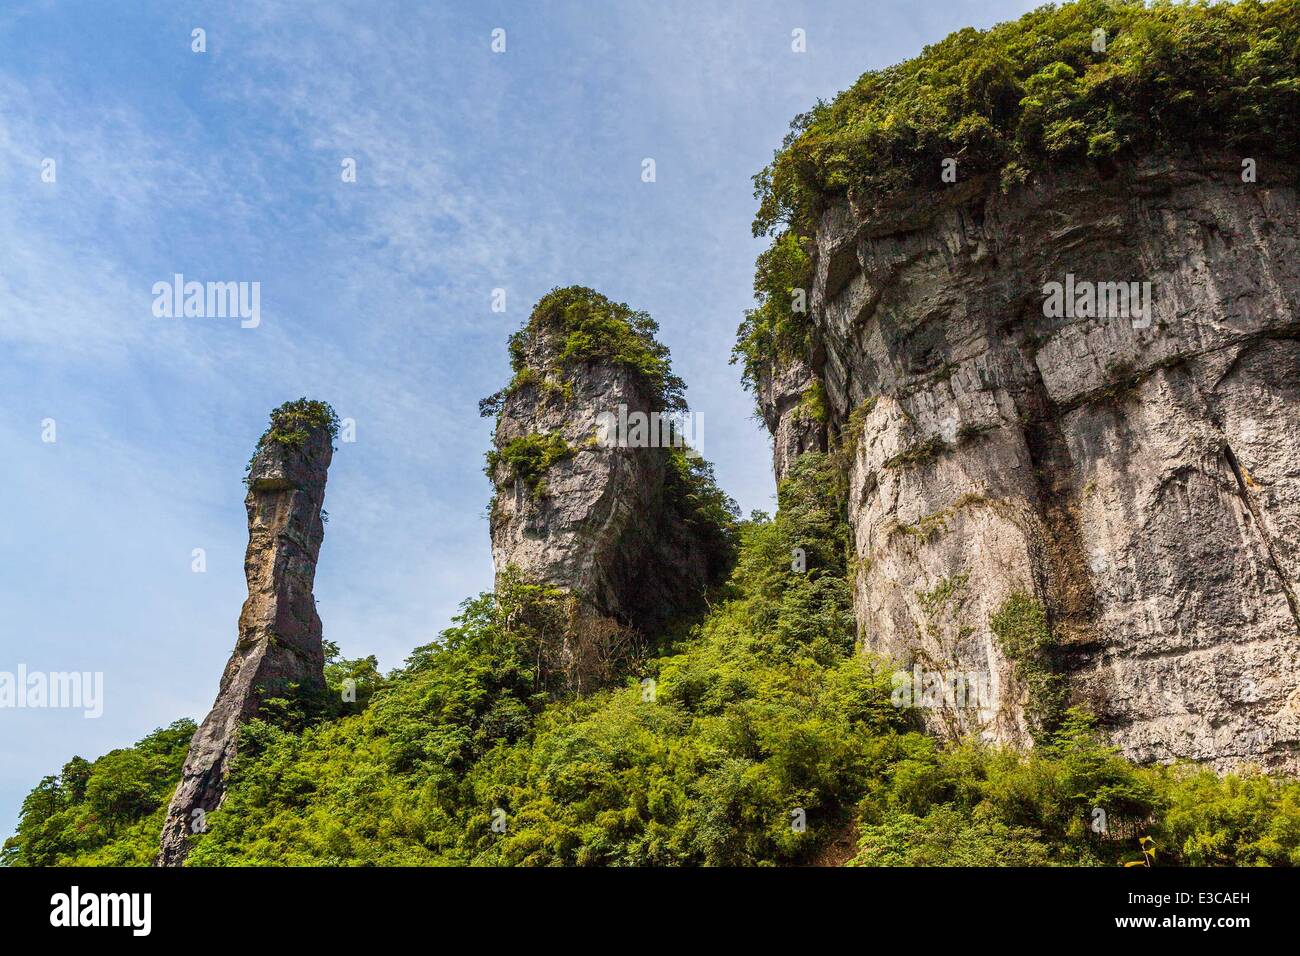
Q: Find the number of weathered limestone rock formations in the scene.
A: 3